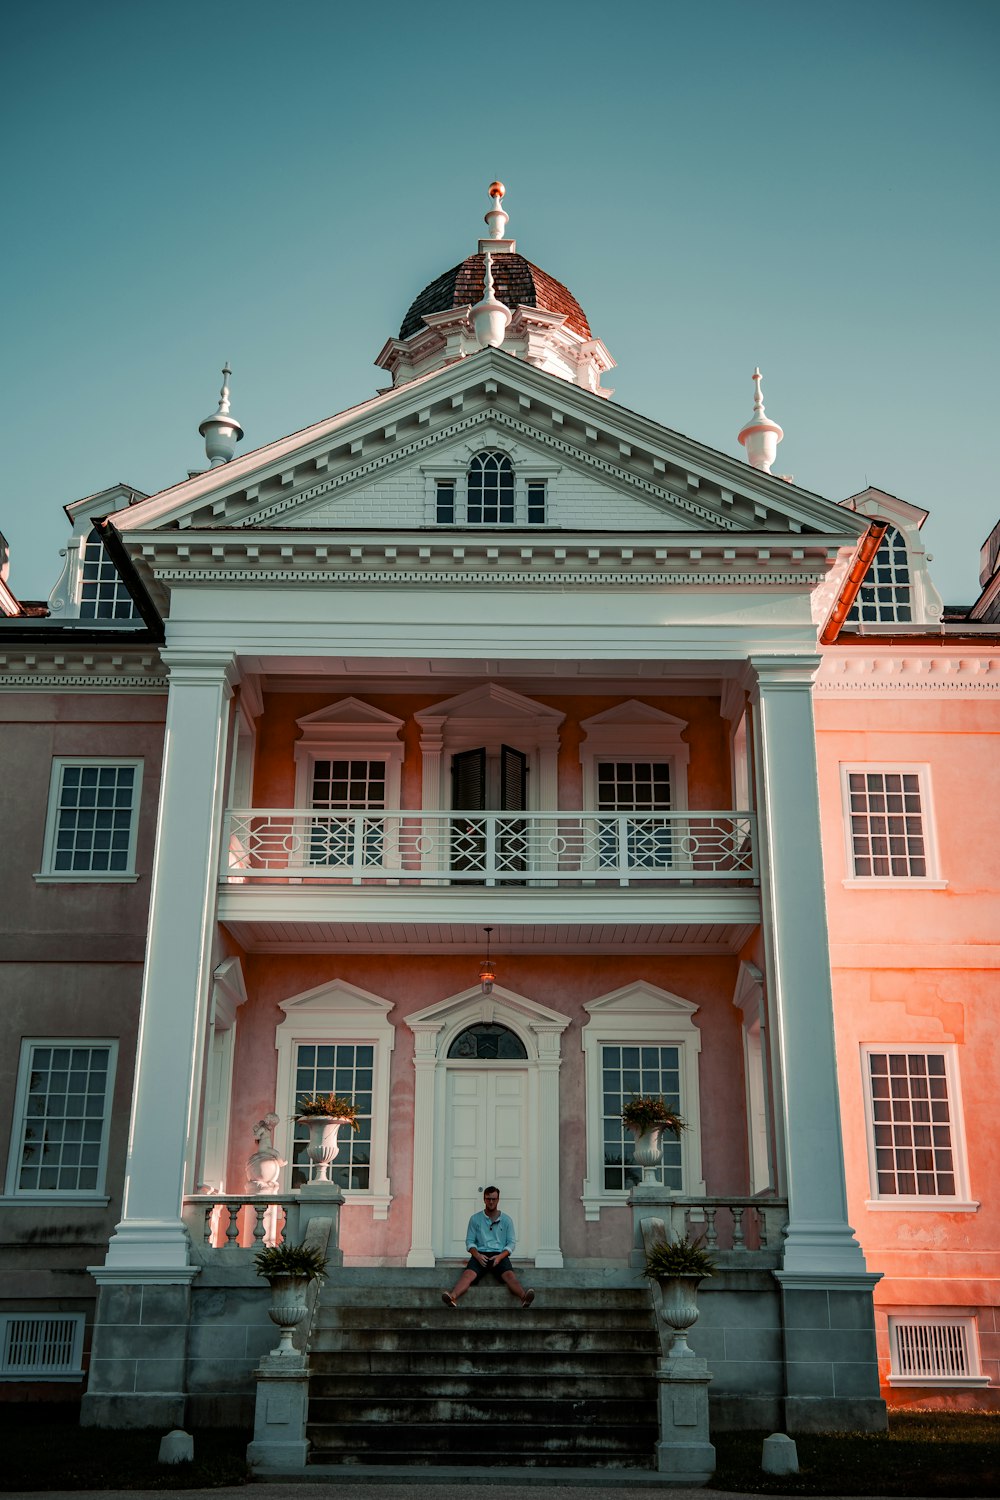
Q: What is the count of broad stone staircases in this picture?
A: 1